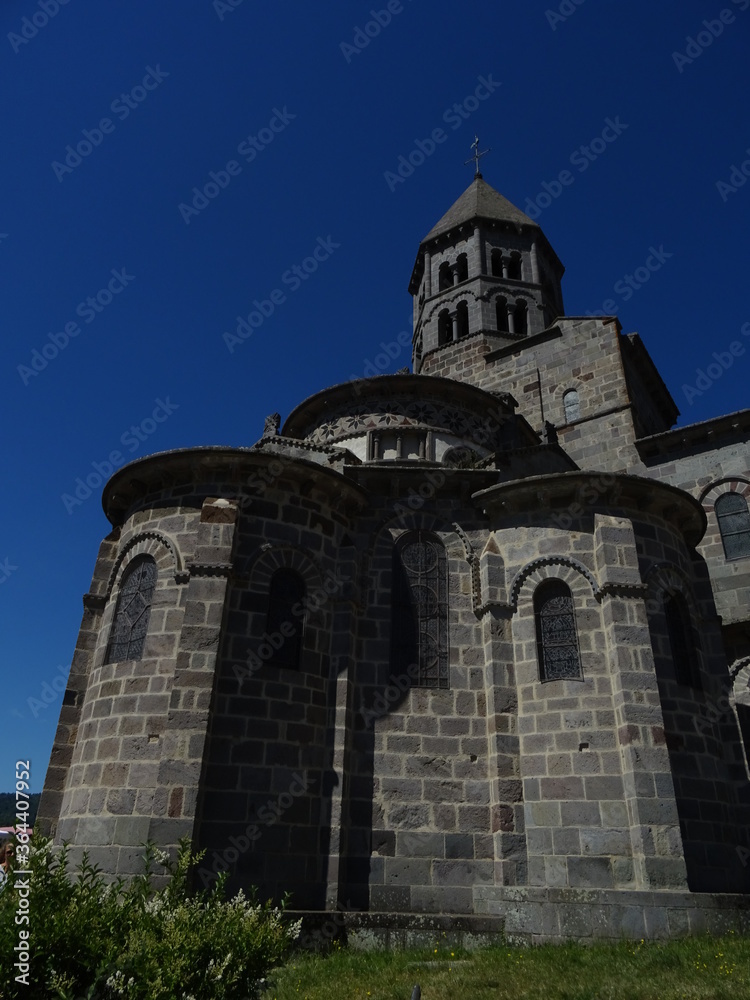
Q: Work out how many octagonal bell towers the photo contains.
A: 1